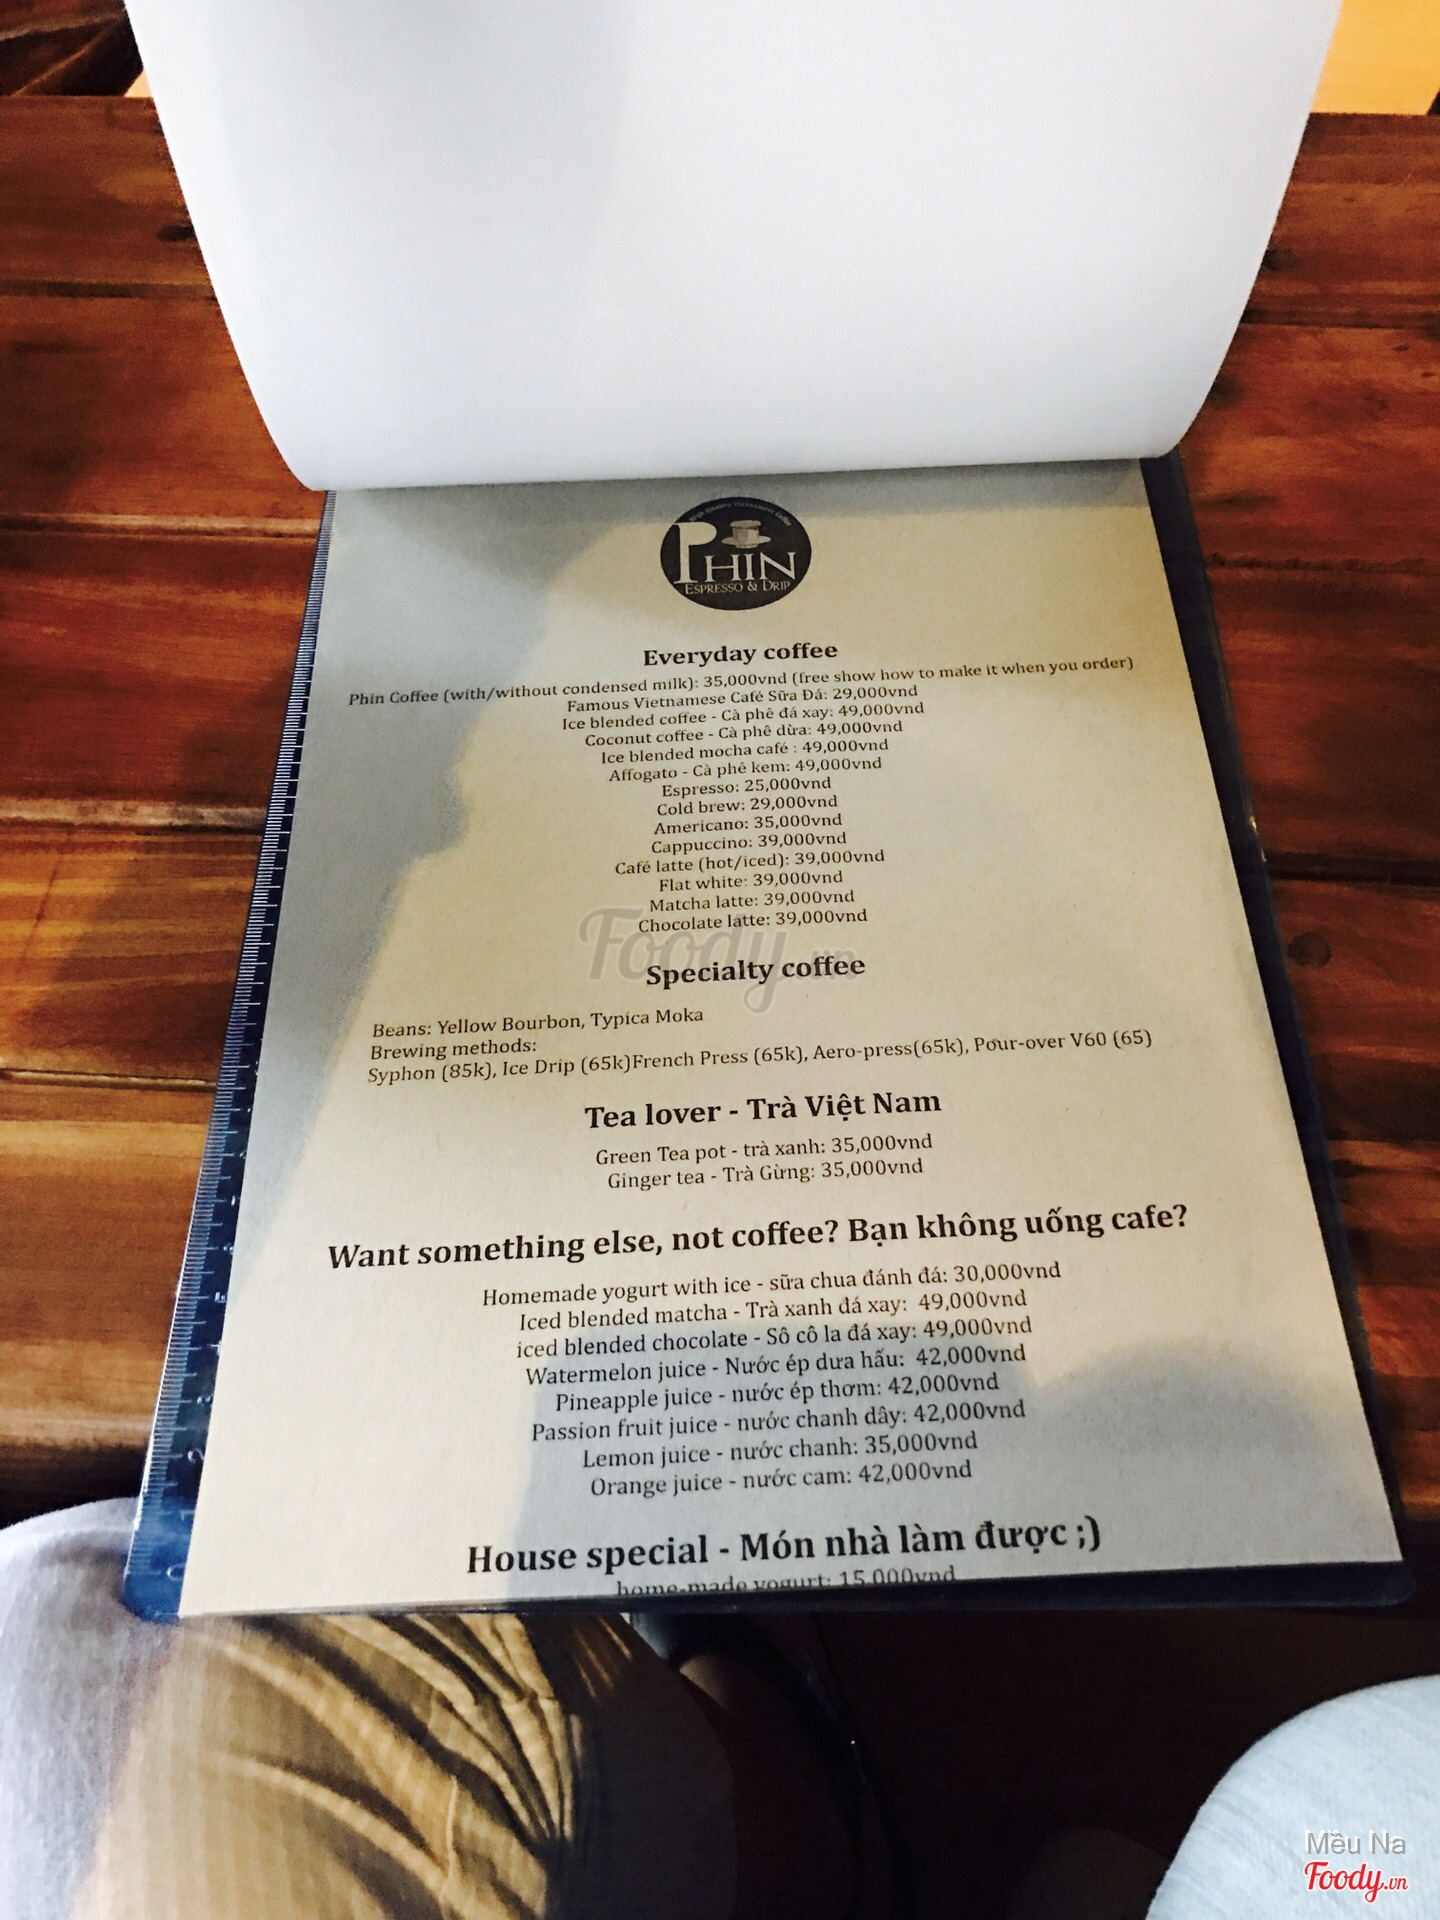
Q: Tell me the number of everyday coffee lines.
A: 14